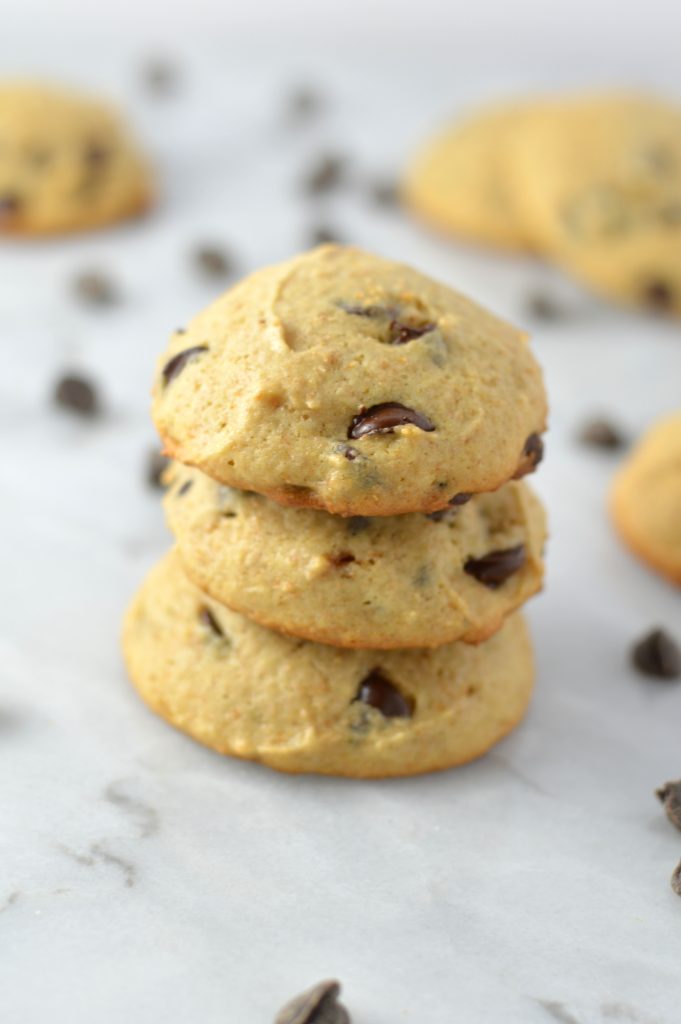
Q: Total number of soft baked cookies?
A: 7